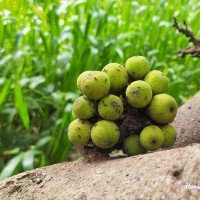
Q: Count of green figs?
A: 13